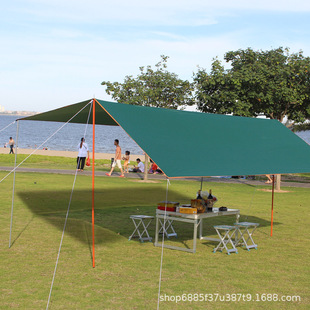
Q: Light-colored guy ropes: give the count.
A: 4